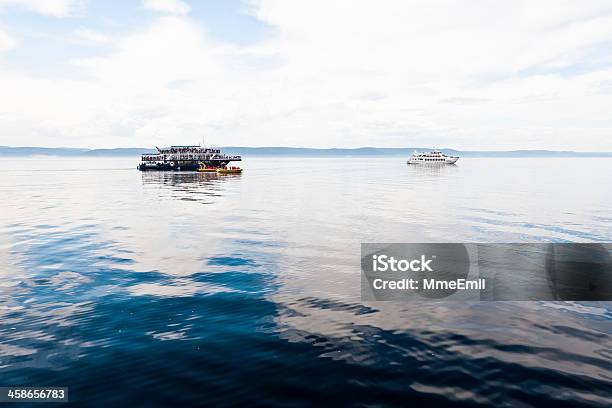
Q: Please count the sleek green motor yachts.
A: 0